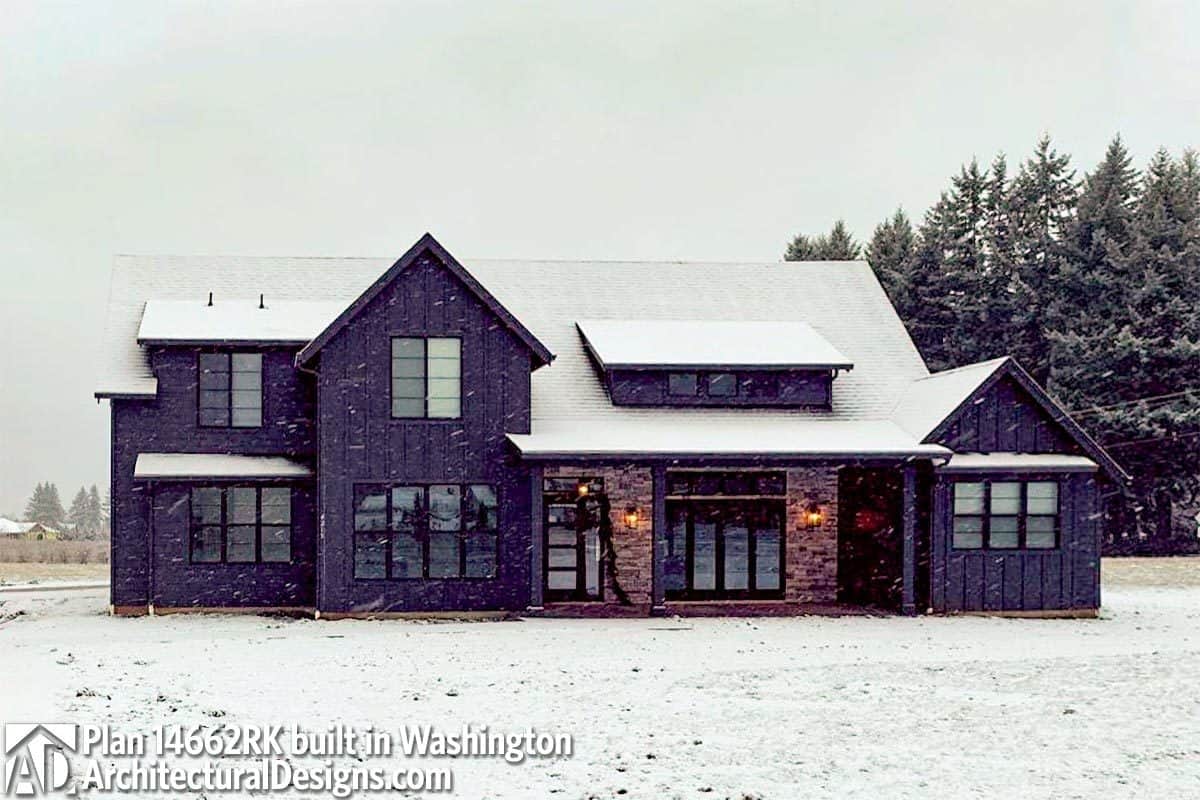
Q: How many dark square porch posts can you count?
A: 3